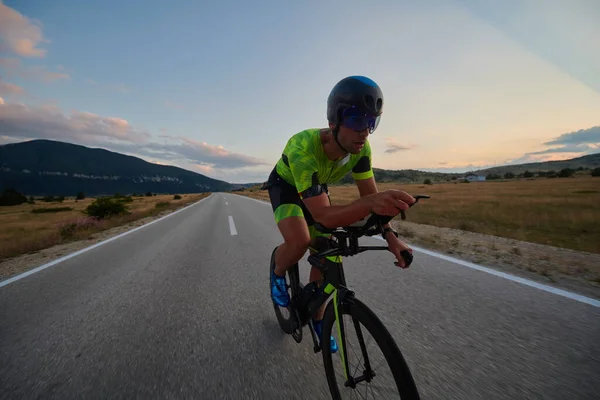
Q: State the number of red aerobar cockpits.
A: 0